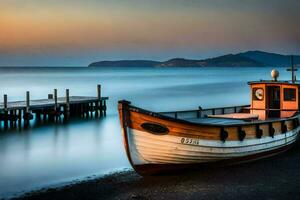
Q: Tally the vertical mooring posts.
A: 5